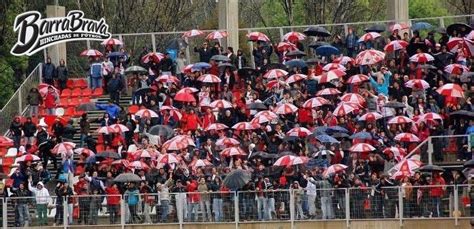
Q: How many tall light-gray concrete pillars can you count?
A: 3